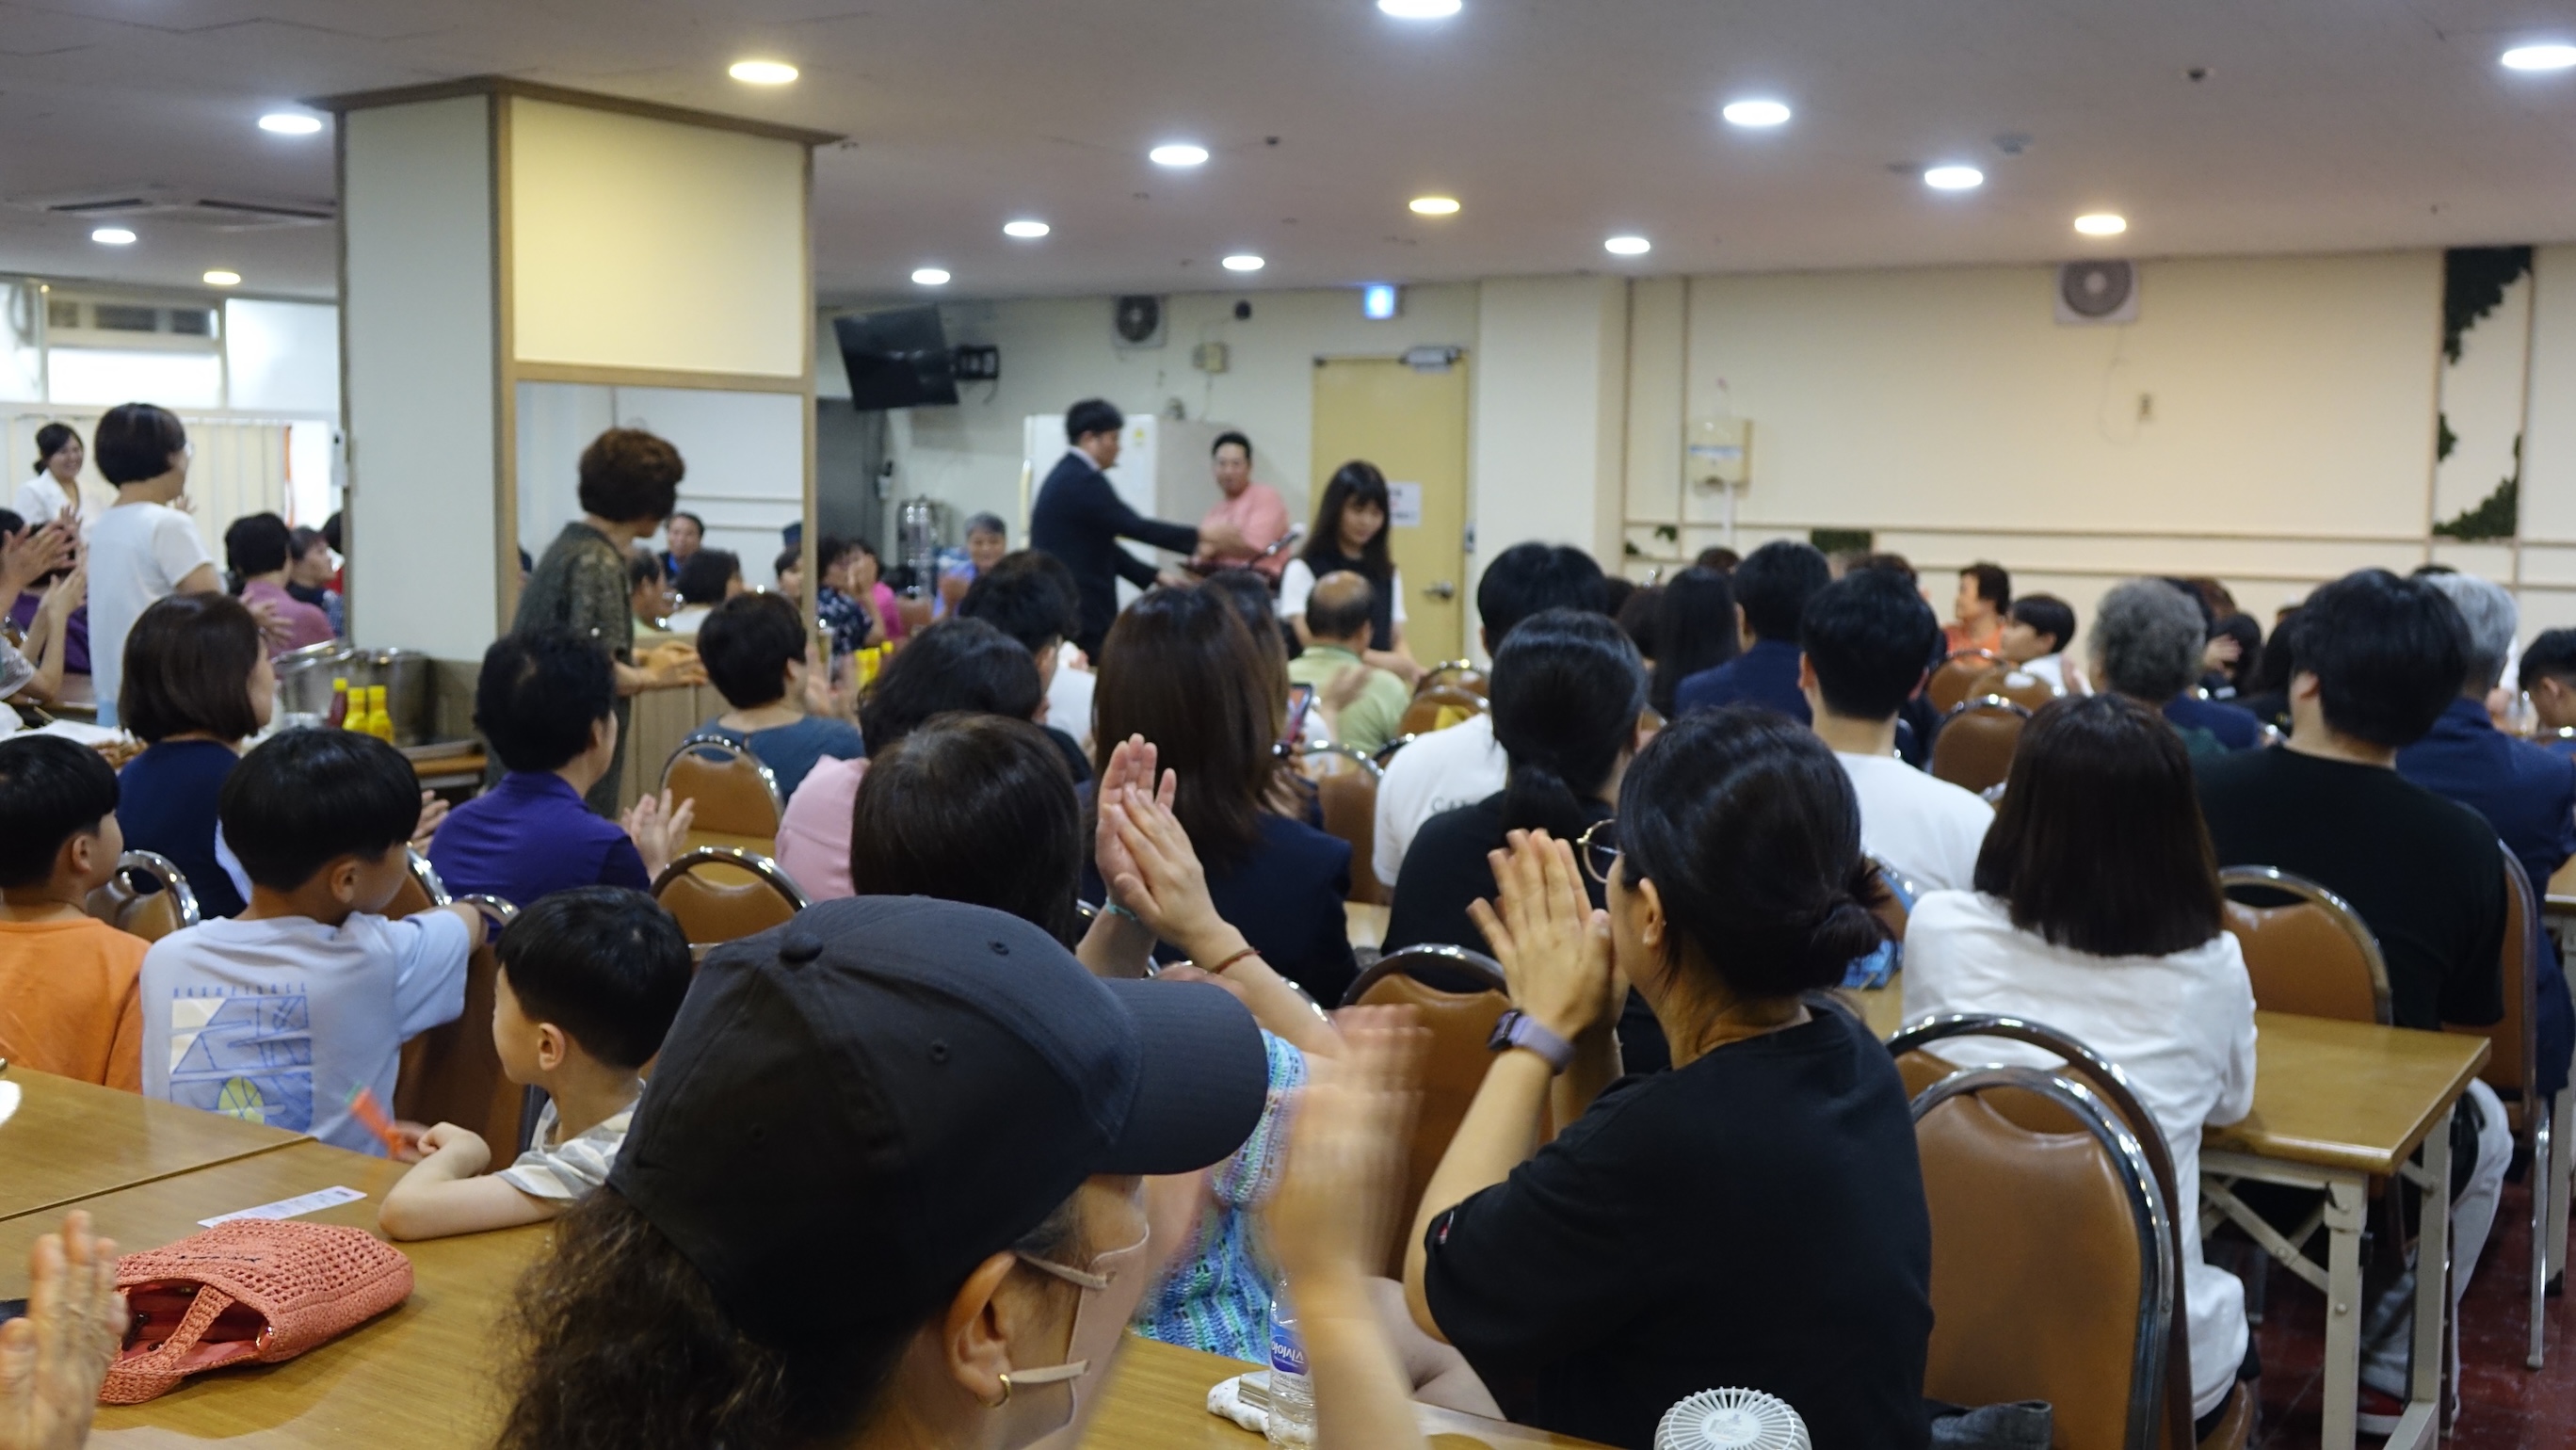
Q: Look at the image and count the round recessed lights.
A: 15